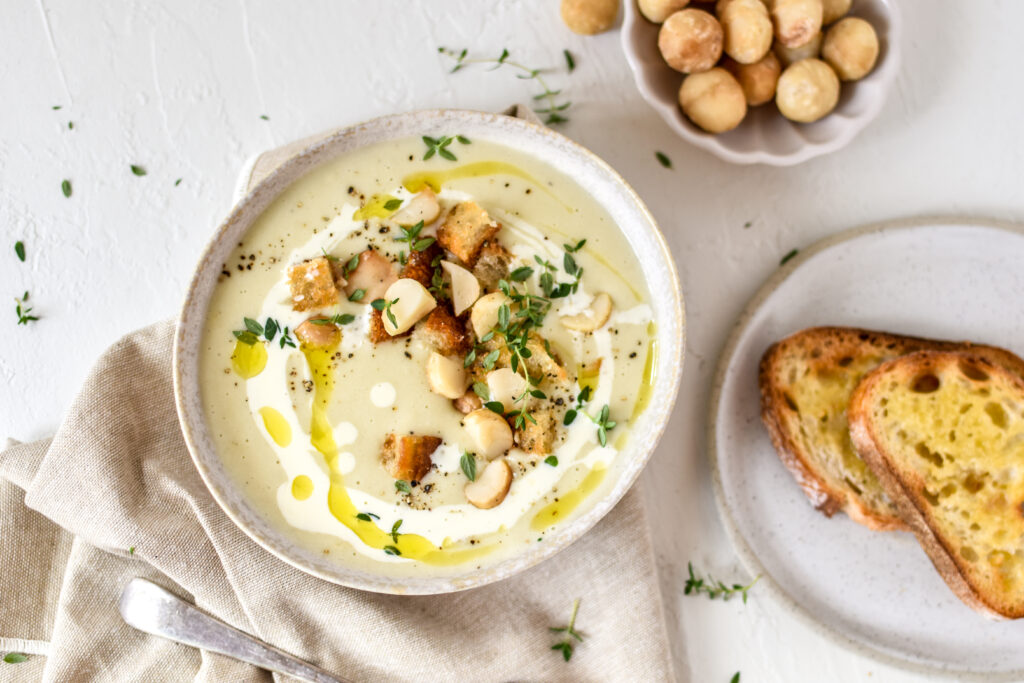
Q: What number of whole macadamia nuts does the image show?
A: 11